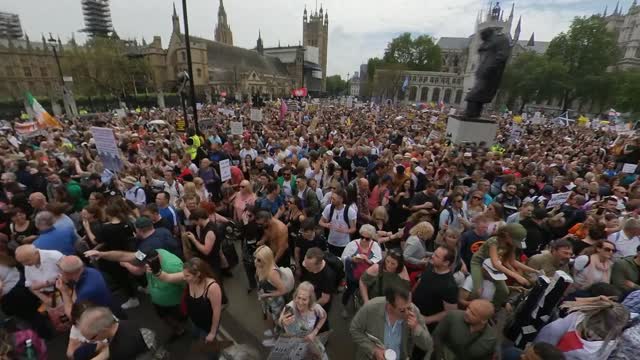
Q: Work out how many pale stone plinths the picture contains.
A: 1